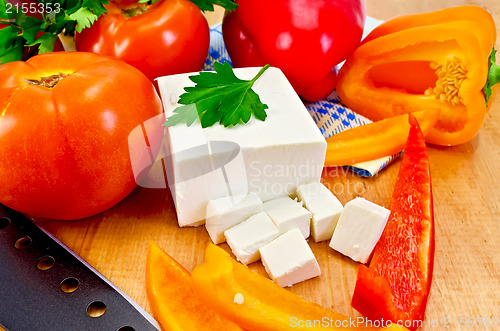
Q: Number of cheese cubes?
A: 6